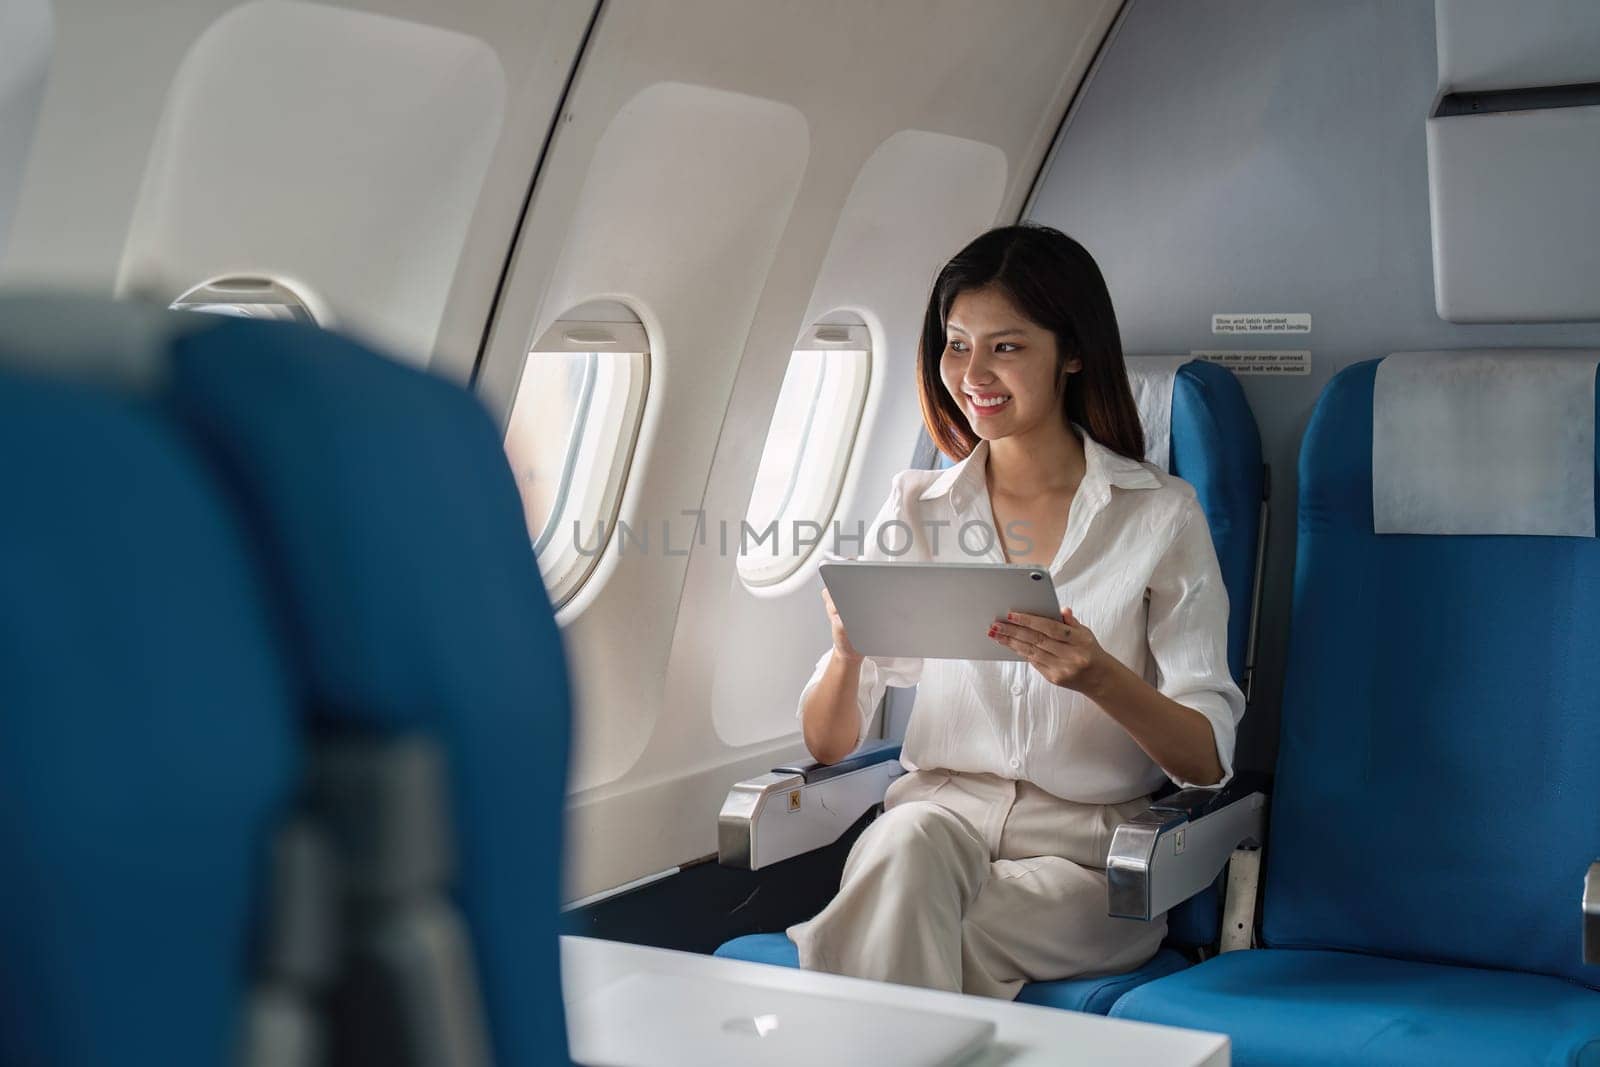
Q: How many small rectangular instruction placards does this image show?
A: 2